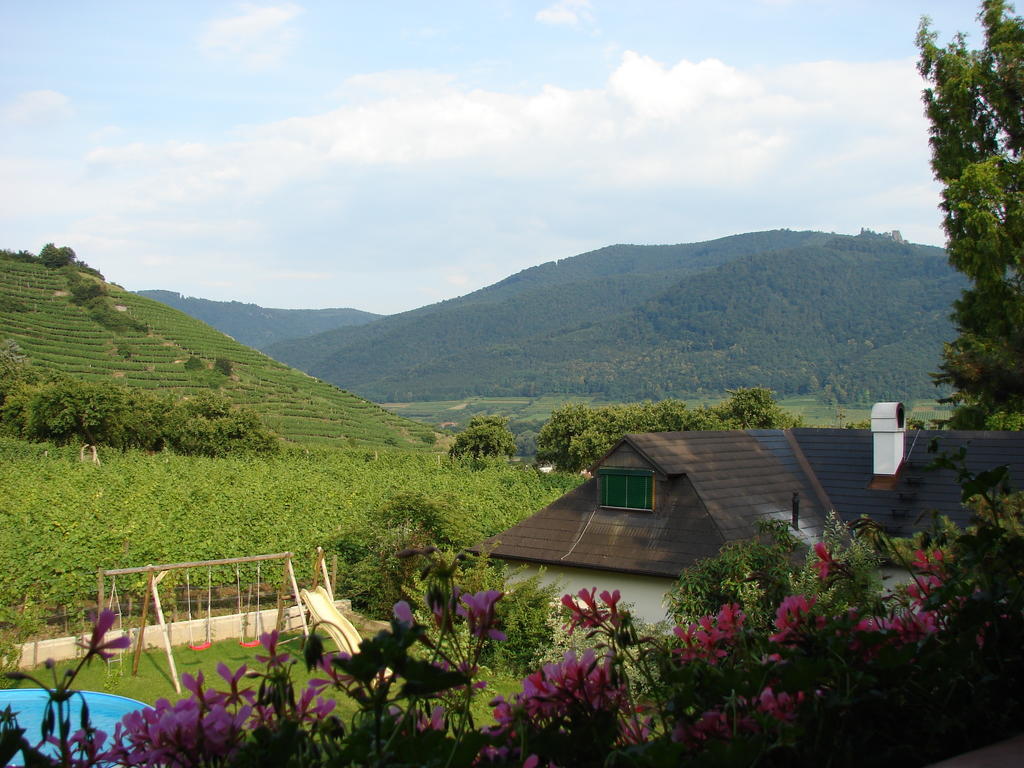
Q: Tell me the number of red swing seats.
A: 2